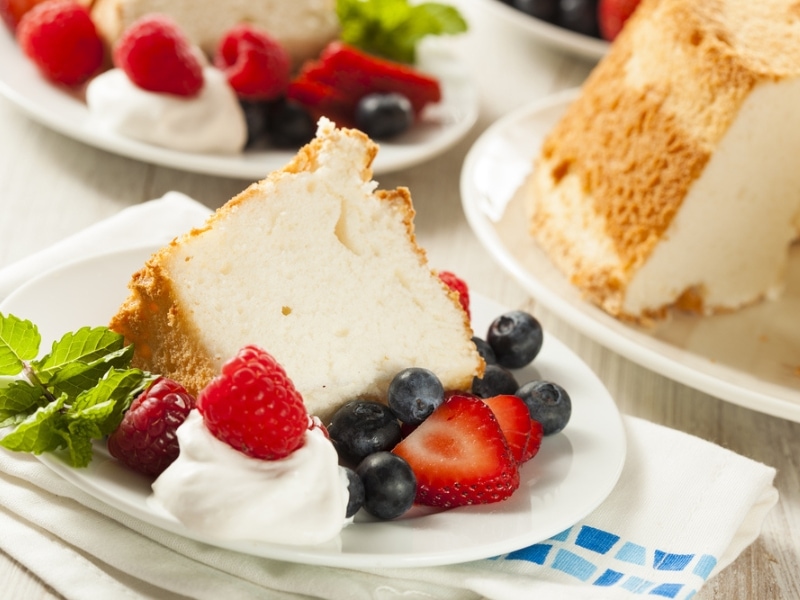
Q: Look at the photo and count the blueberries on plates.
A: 13